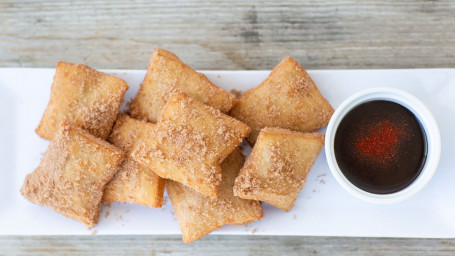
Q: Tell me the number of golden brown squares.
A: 8